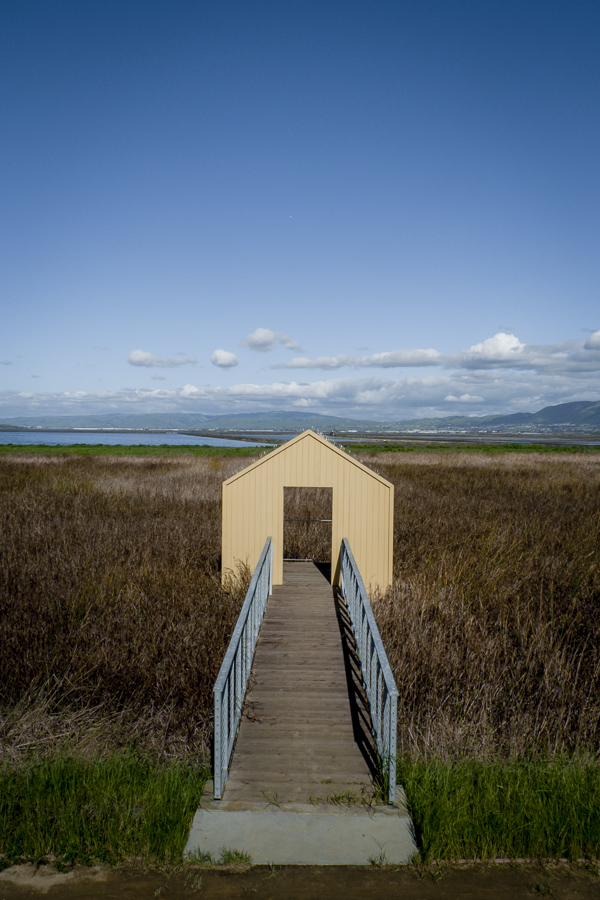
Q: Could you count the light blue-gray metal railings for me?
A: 2